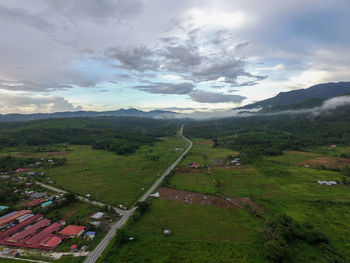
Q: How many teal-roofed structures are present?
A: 2